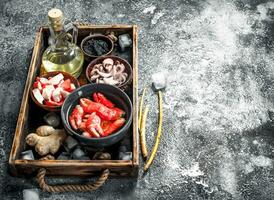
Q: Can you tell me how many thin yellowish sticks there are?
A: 3